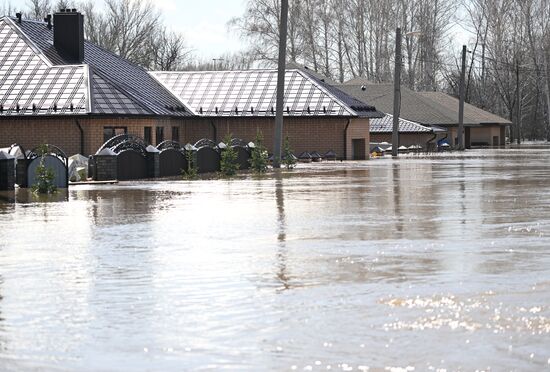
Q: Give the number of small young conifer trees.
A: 5